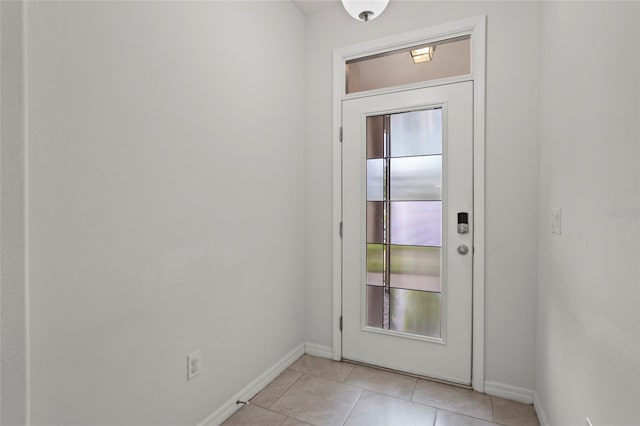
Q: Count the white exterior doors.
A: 1